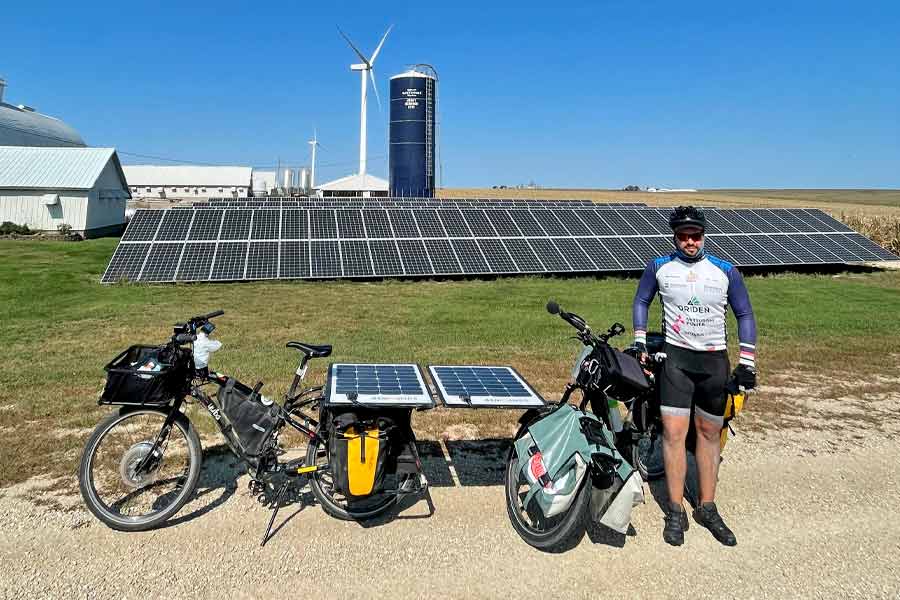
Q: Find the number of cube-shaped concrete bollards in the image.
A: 0